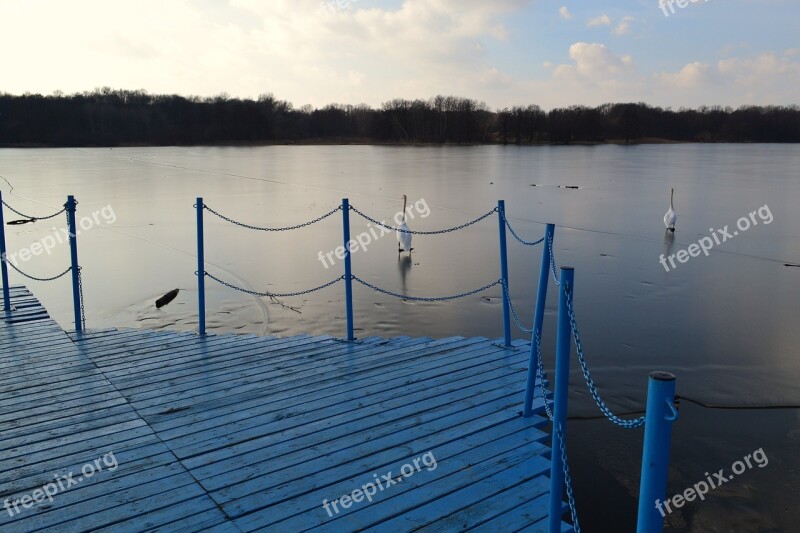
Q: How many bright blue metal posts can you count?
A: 8